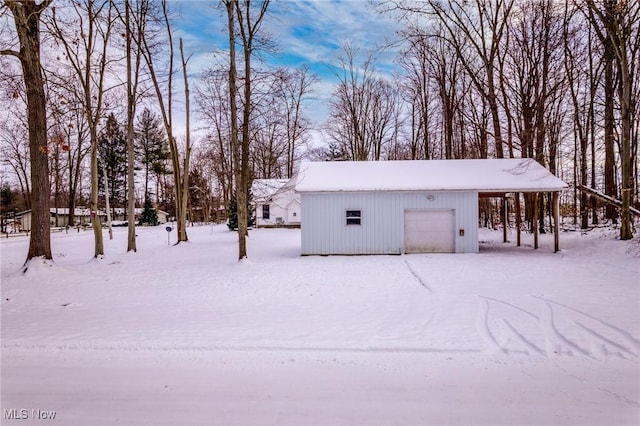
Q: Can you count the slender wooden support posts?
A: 4